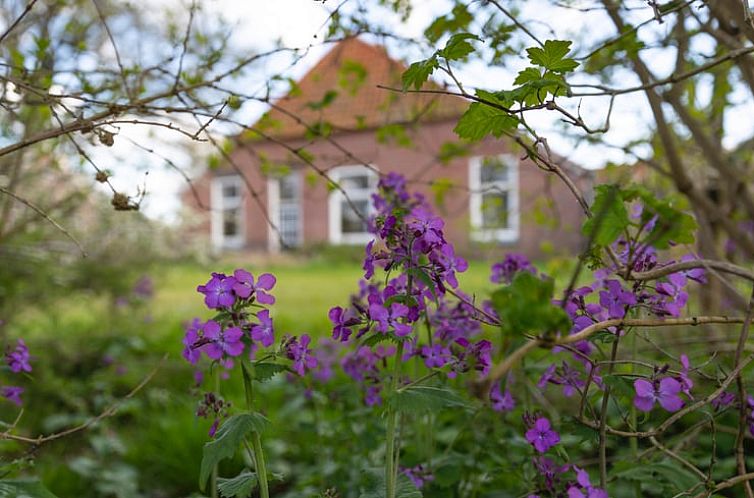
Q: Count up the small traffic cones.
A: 0